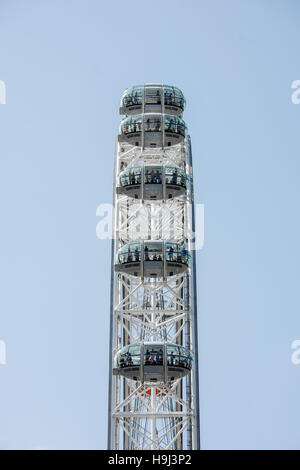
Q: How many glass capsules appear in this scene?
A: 5